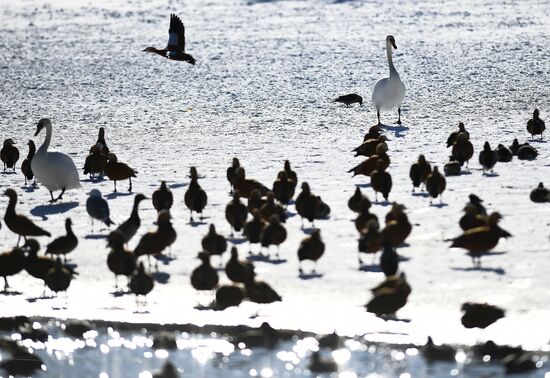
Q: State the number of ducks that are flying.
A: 1